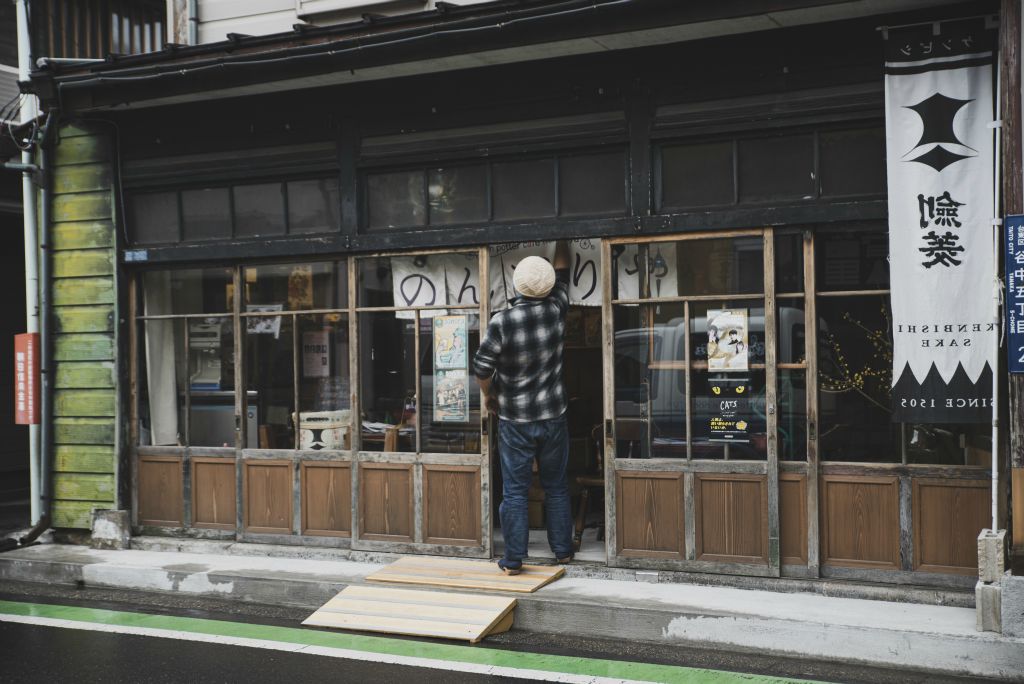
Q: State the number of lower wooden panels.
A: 11